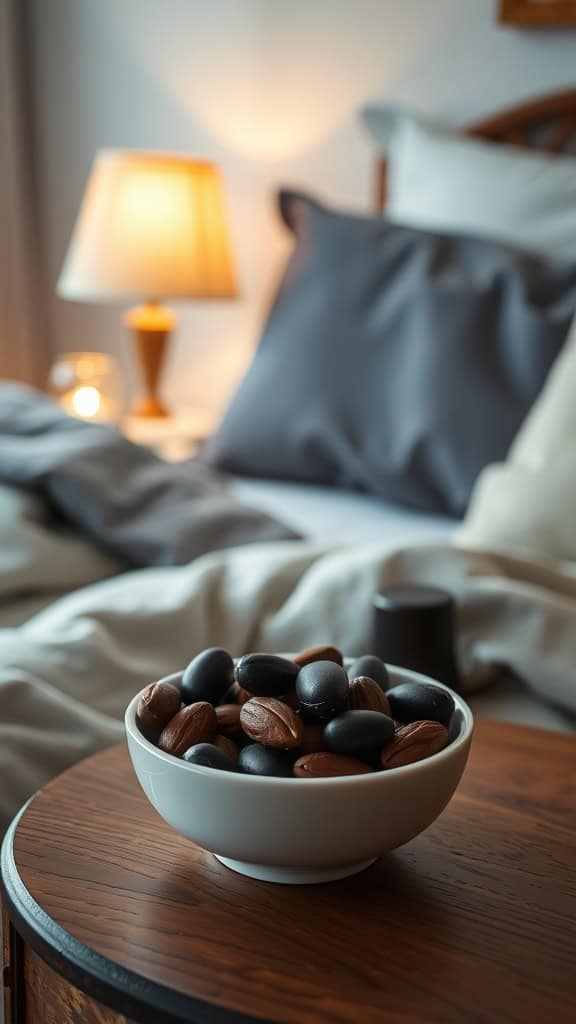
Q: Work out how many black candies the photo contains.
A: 8